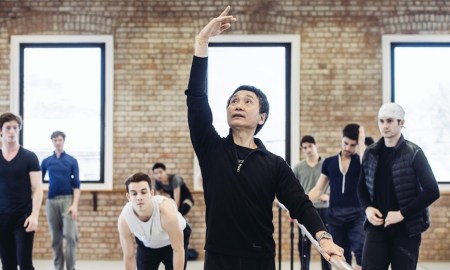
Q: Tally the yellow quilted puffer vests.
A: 0